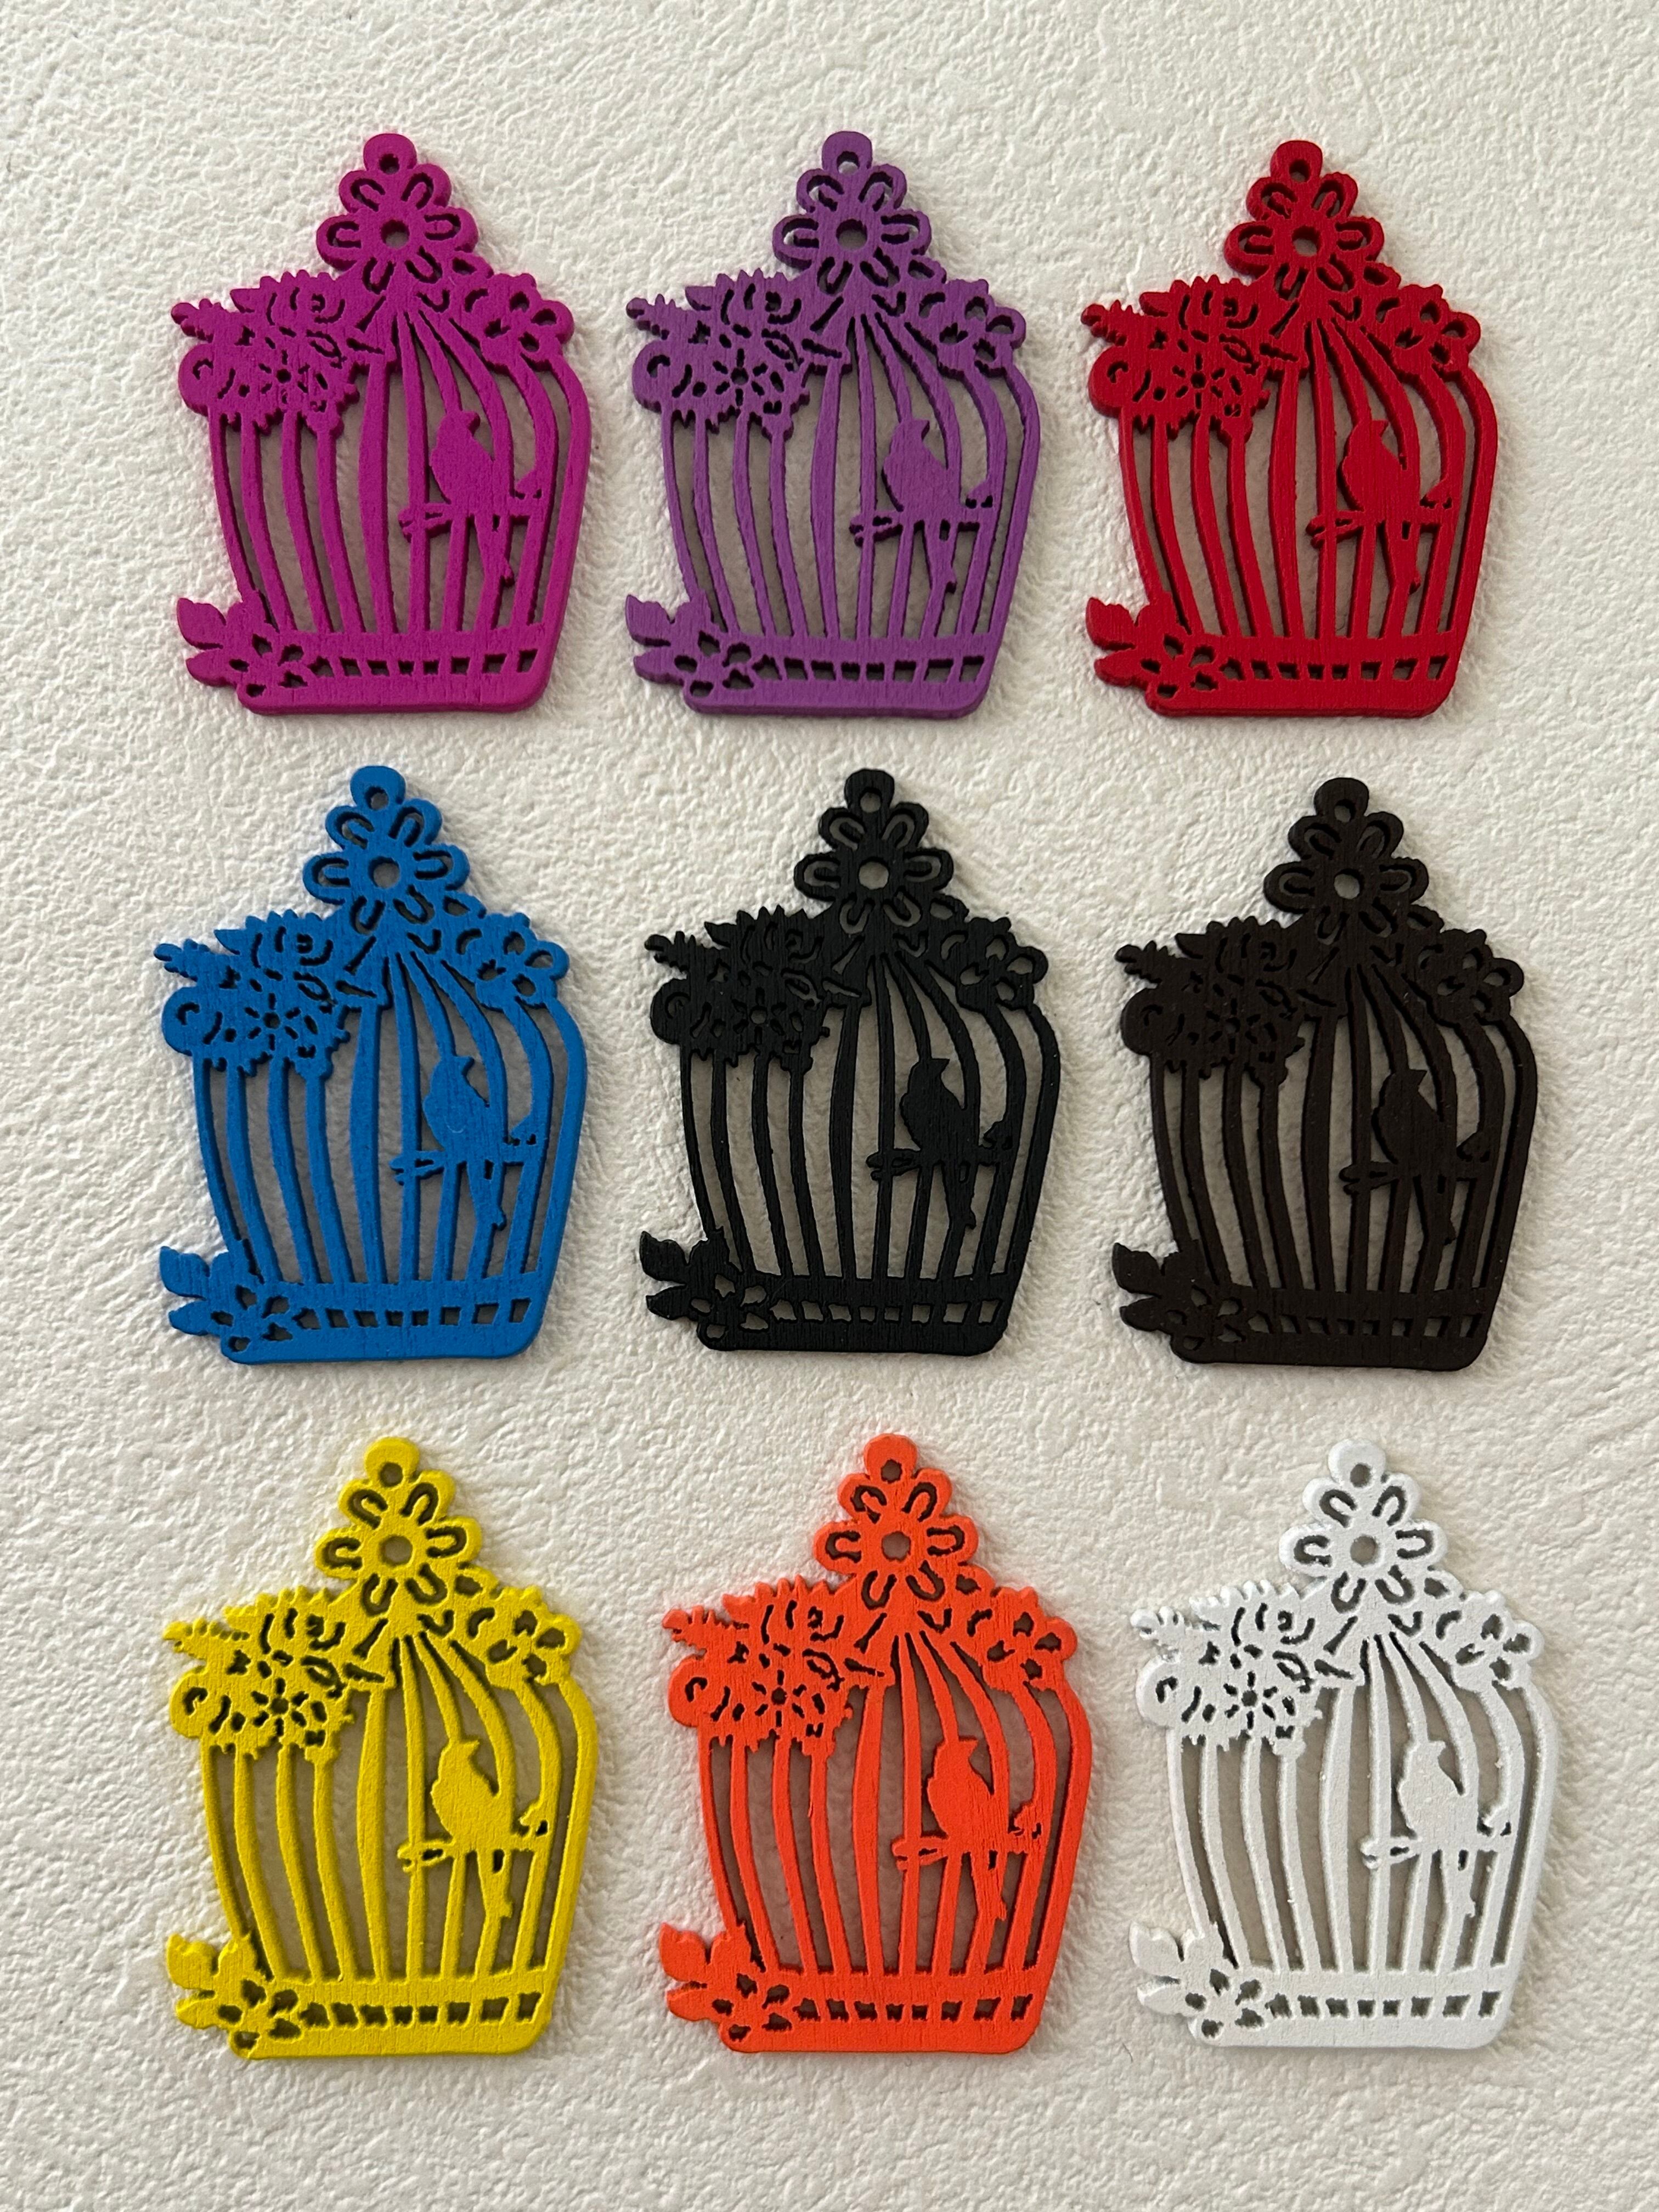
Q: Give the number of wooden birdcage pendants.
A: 9